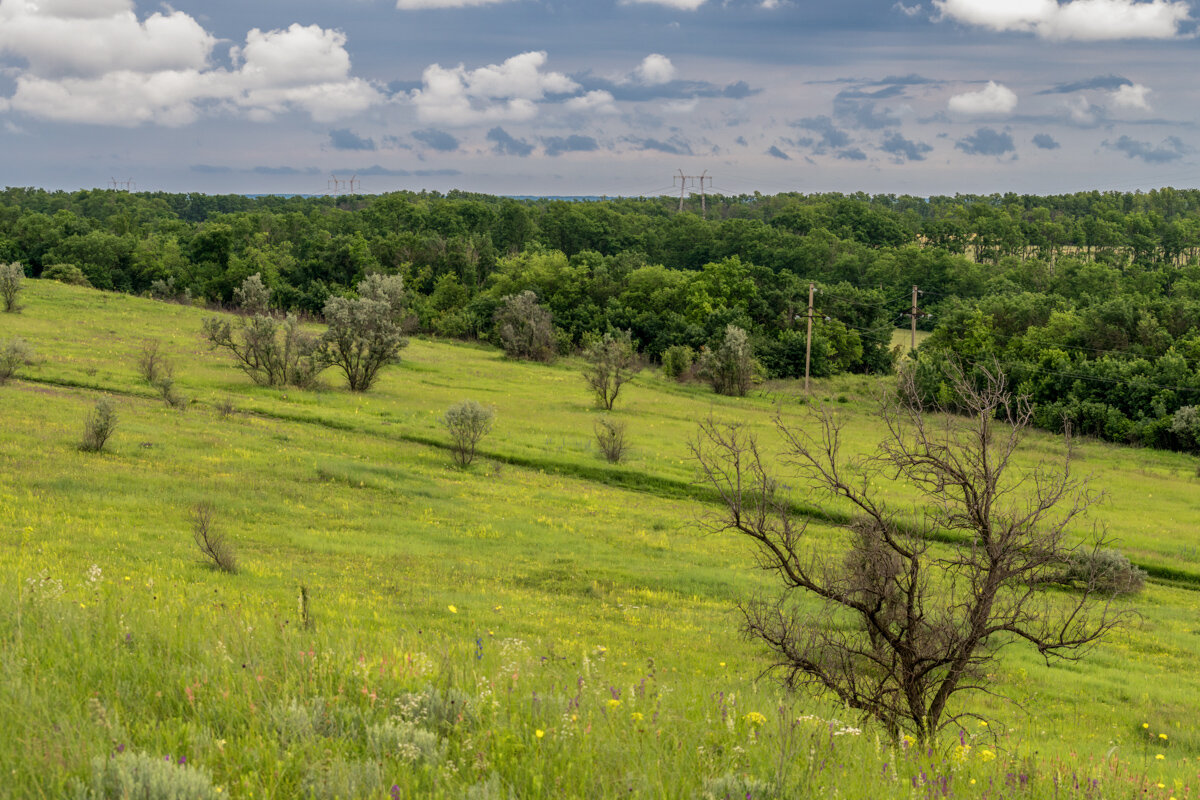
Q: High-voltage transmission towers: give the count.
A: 3